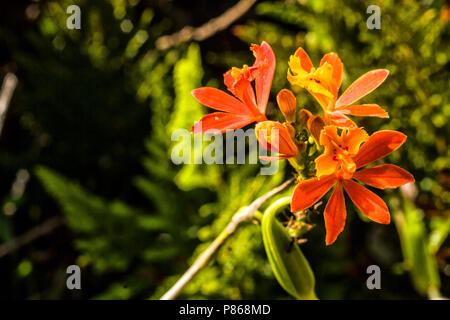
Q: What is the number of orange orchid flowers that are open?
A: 3